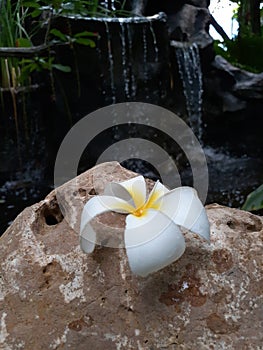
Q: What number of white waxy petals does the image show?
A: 5